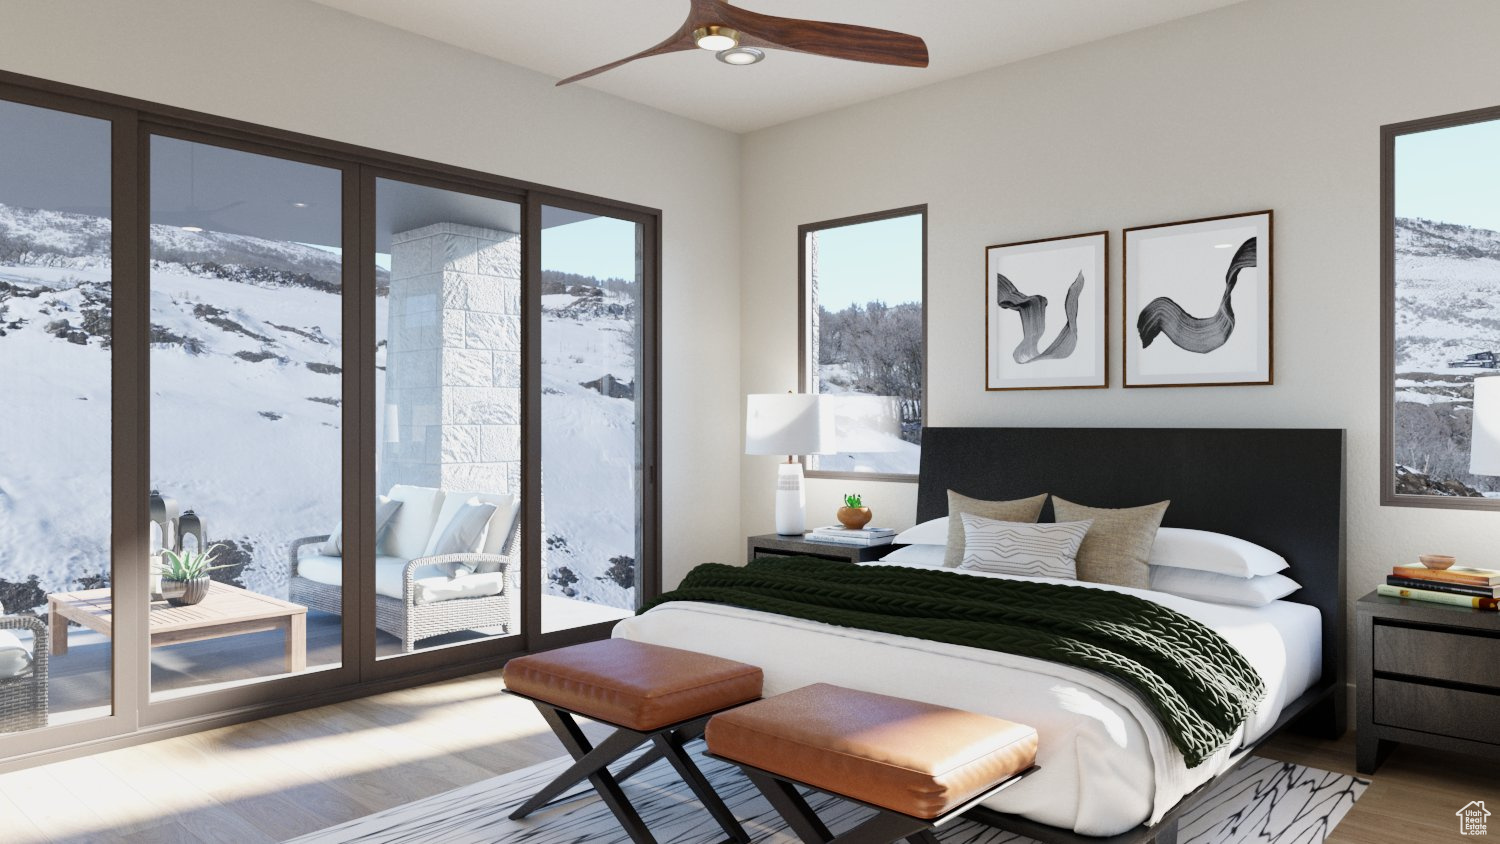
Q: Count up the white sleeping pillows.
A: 4